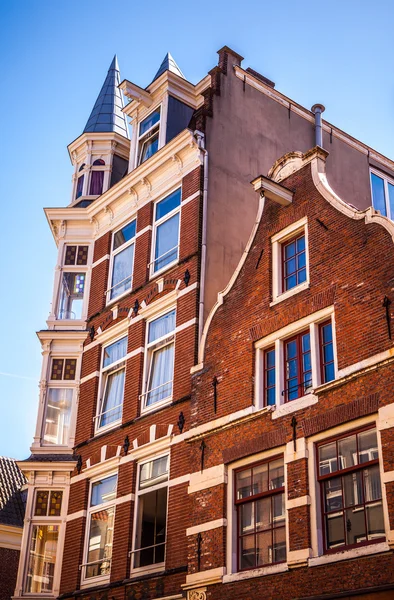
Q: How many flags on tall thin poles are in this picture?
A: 0